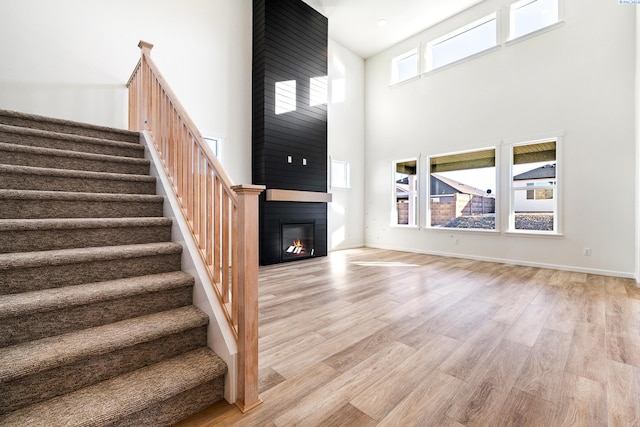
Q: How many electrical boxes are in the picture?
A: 4